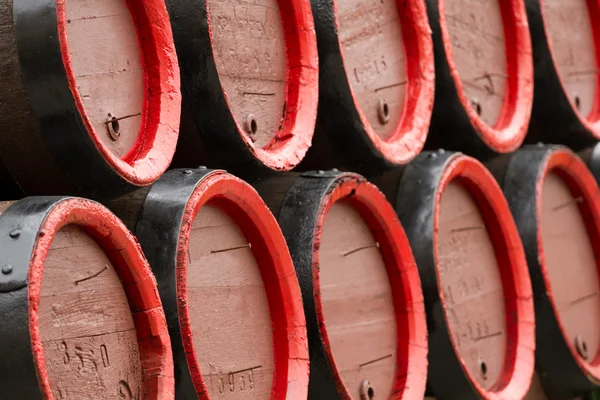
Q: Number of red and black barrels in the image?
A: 10